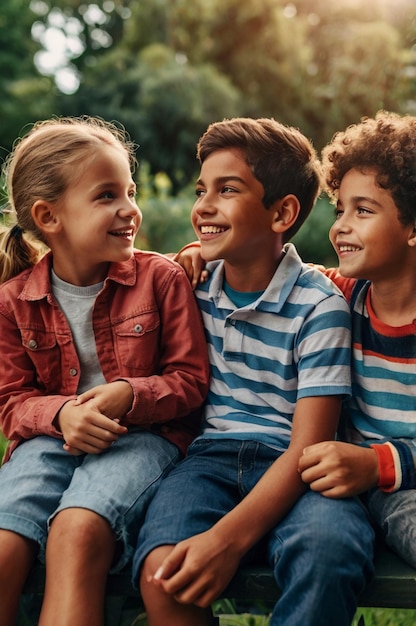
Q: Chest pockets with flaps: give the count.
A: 2